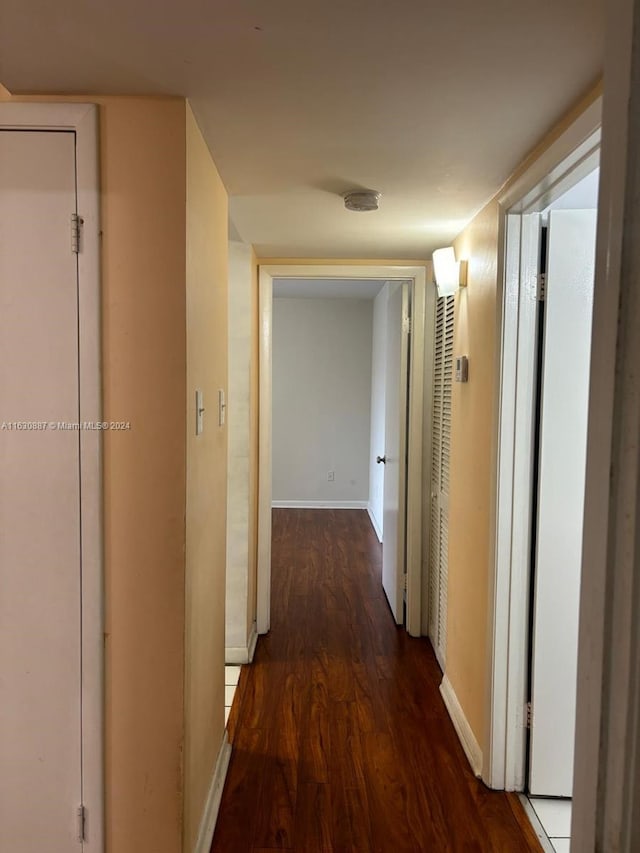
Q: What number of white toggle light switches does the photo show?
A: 2